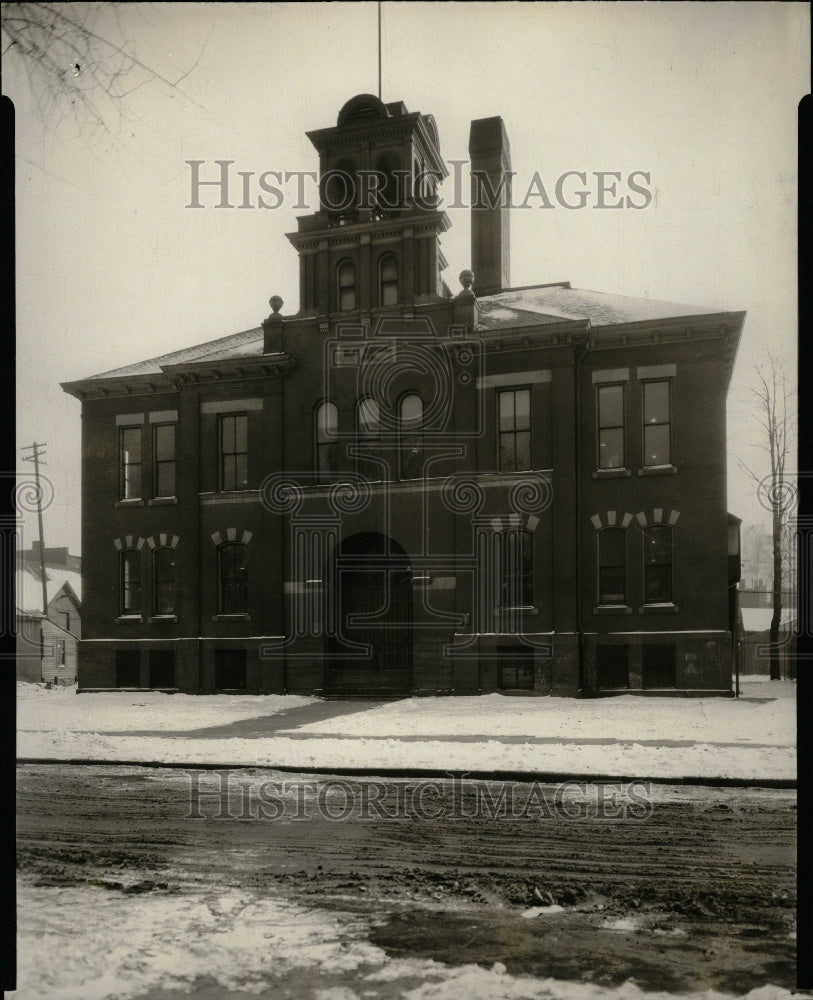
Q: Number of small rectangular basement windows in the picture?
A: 6